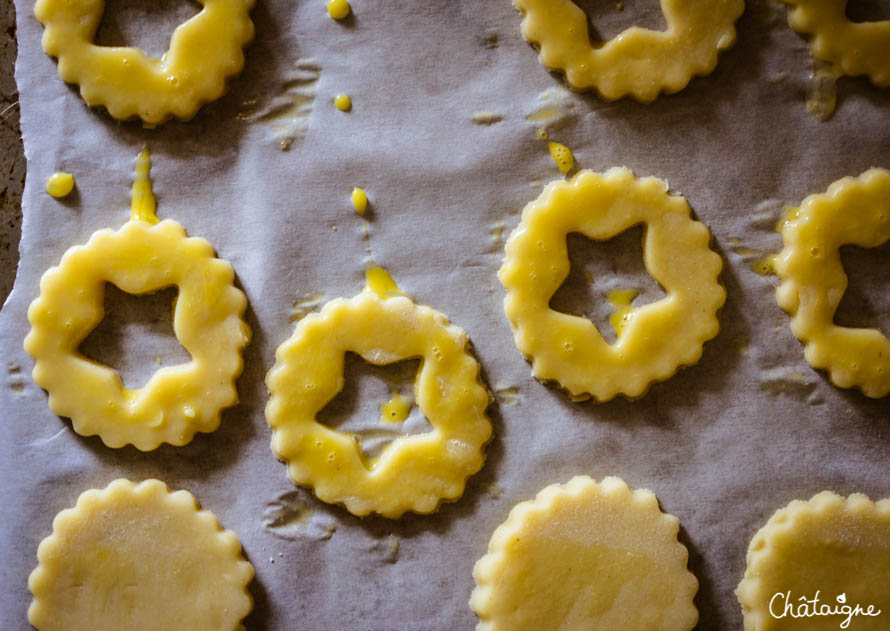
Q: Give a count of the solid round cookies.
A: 3